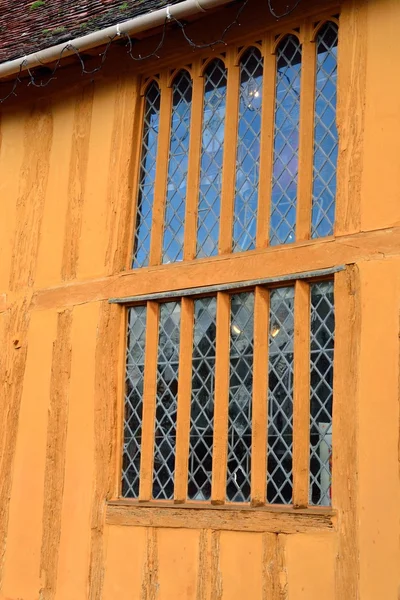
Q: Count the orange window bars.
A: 10